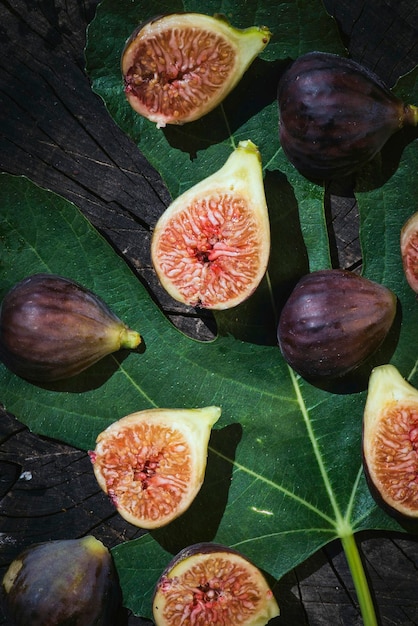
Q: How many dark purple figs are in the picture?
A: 4